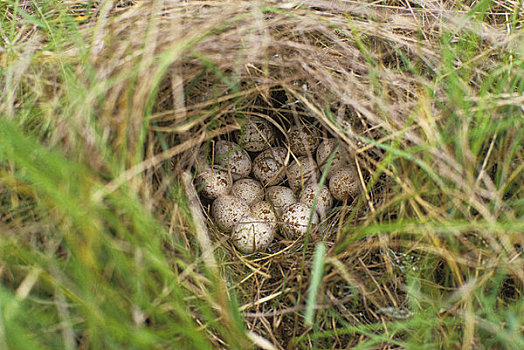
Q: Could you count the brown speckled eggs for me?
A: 15